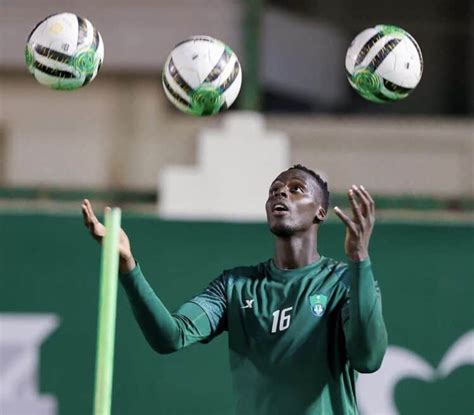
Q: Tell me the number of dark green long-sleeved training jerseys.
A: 1